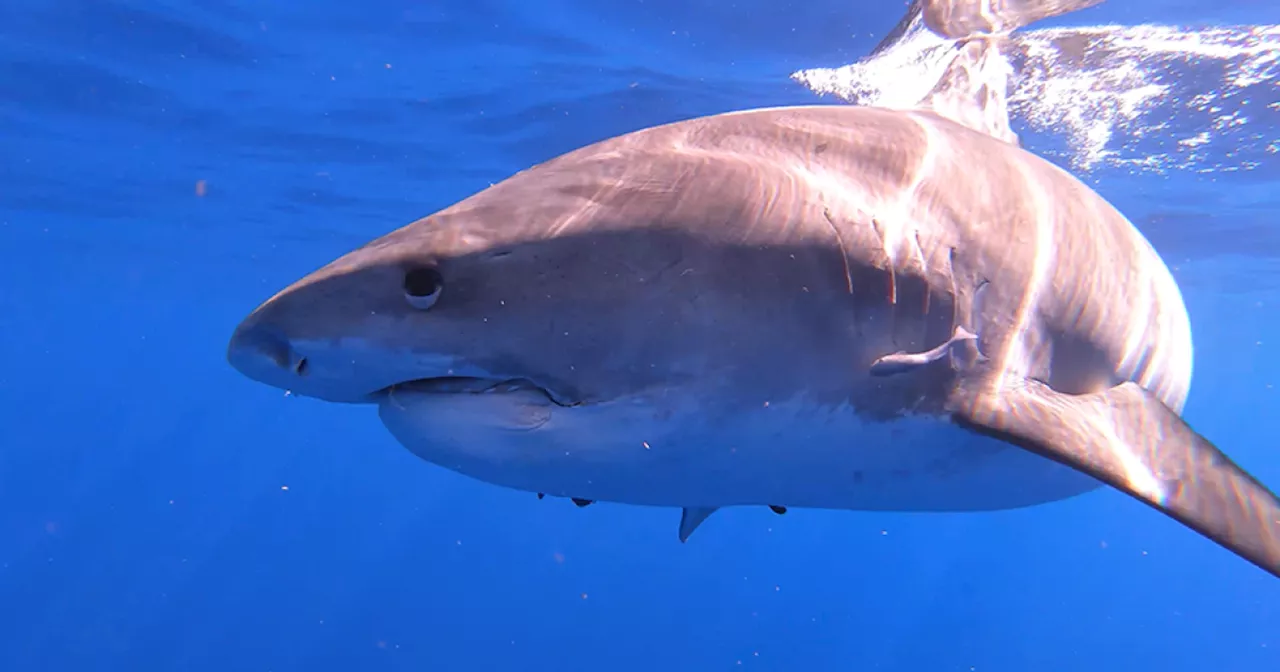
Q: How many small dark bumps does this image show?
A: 3